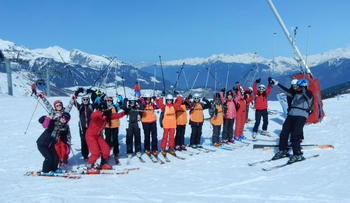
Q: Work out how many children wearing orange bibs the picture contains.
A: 6